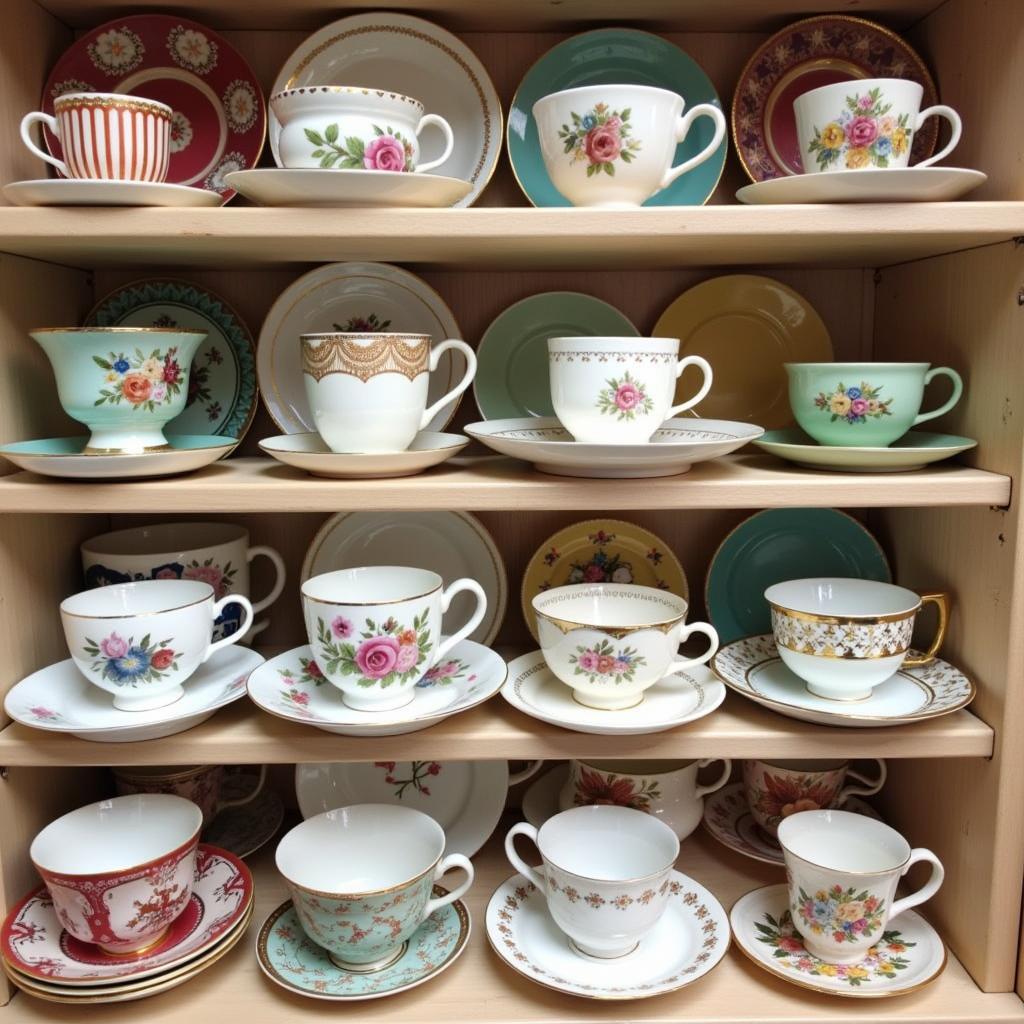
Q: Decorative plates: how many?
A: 12